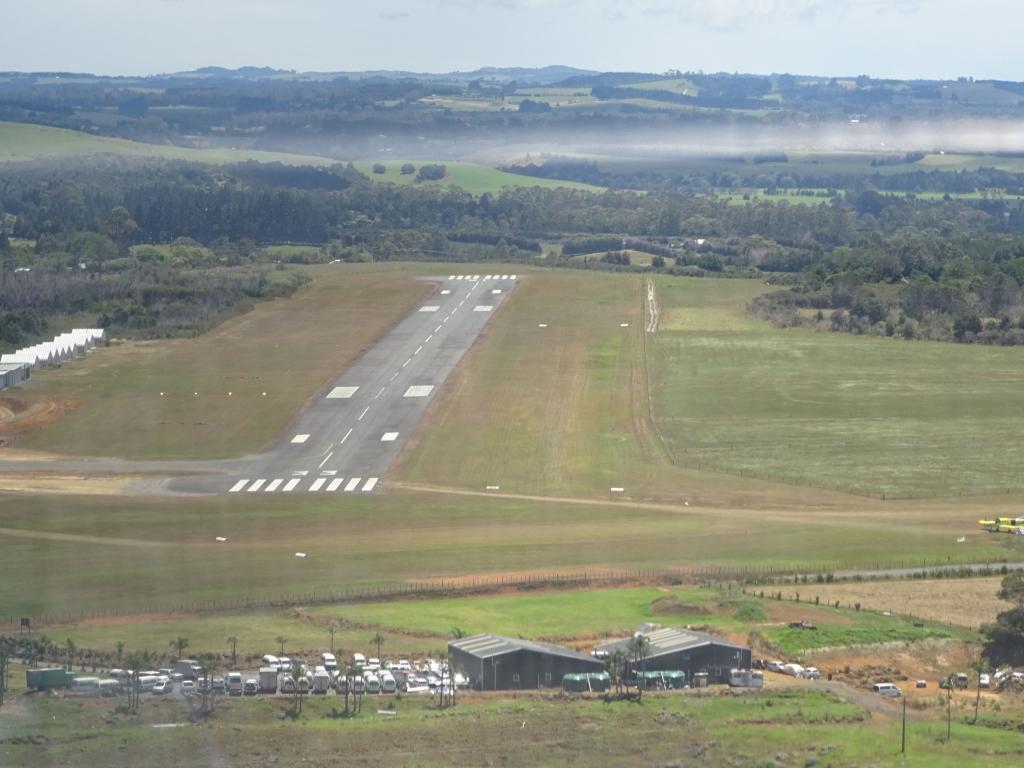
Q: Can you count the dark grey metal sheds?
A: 2